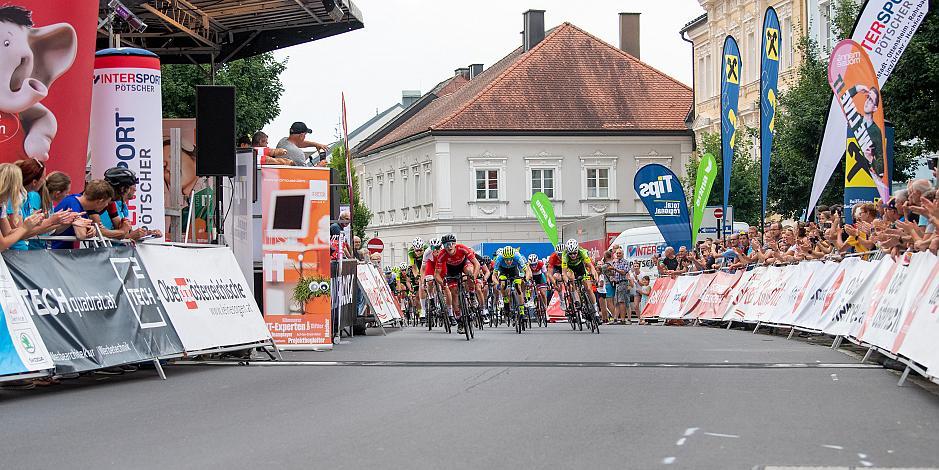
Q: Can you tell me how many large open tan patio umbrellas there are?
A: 0